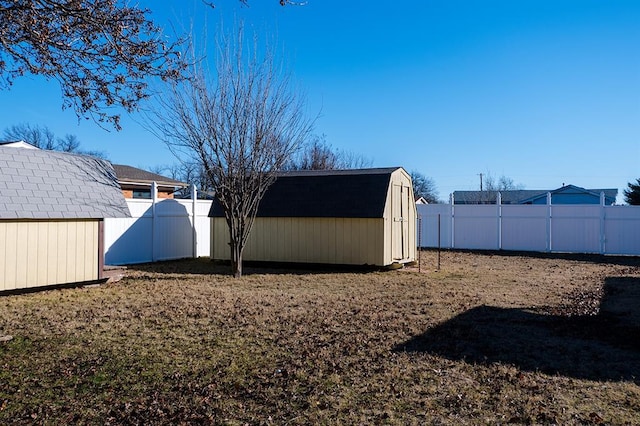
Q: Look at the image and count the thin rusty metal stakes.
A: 2